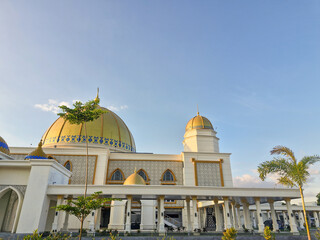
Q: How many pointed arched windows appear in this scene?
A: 4